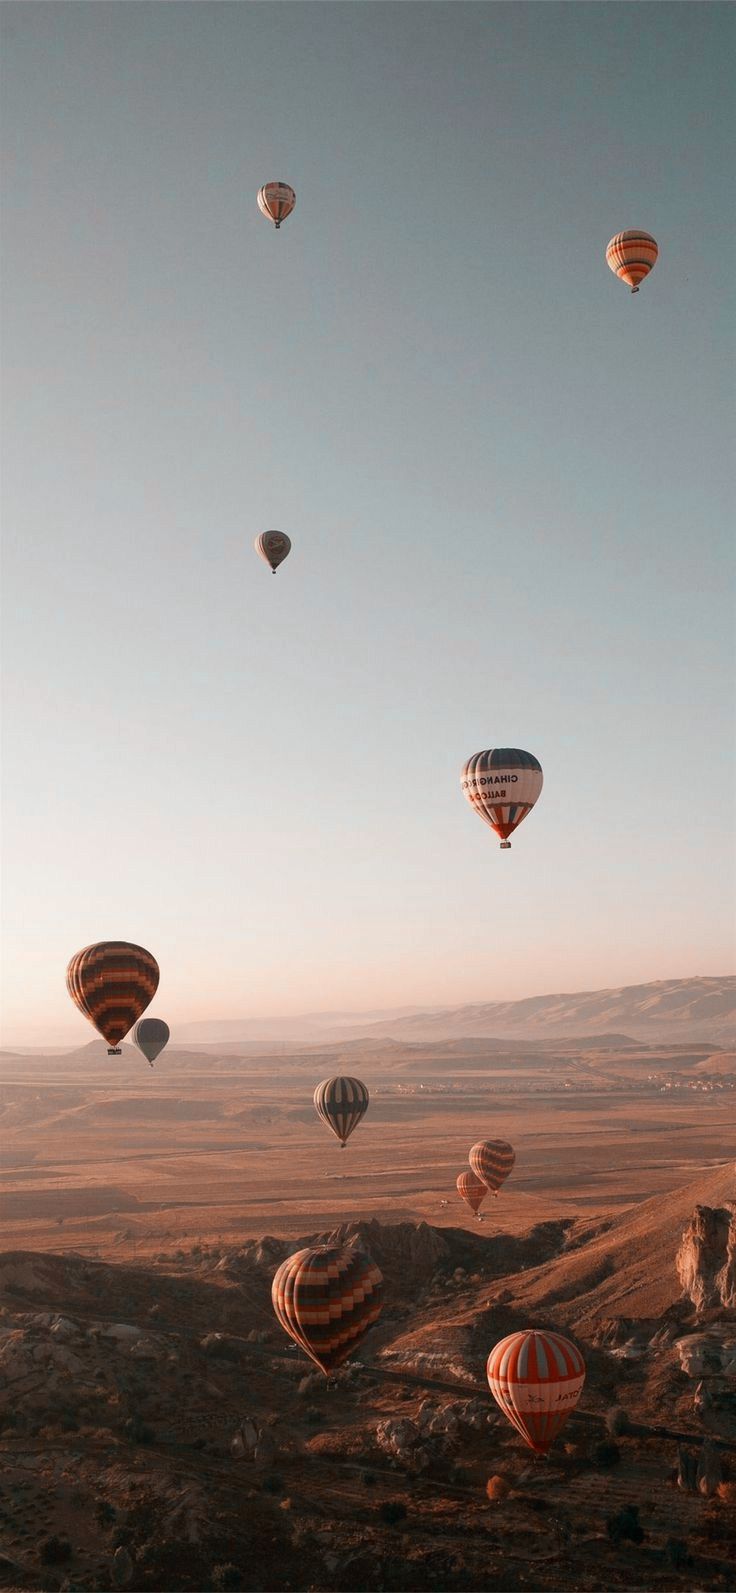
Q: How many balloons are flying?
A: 11